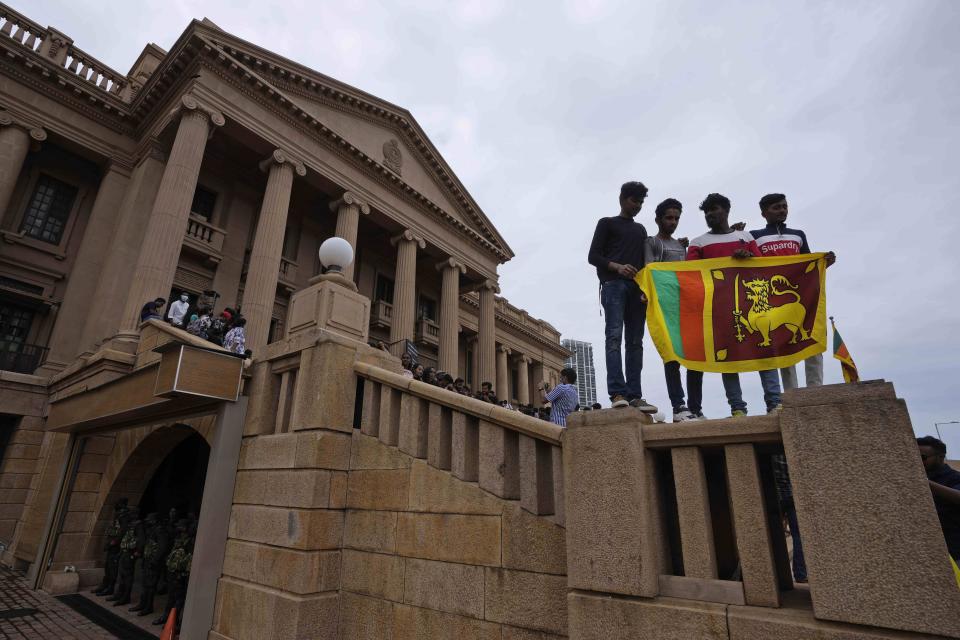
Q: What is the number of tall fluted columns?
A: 6